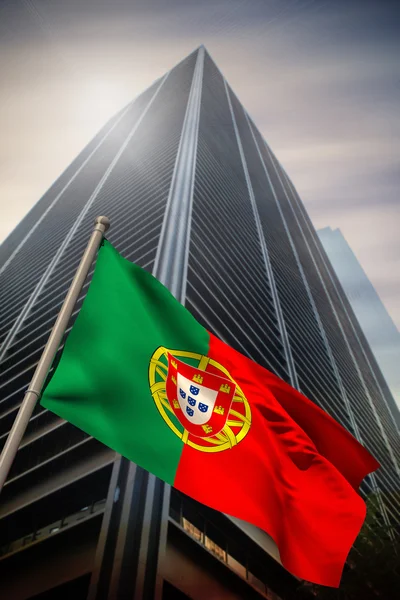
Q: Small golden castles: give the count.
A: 7